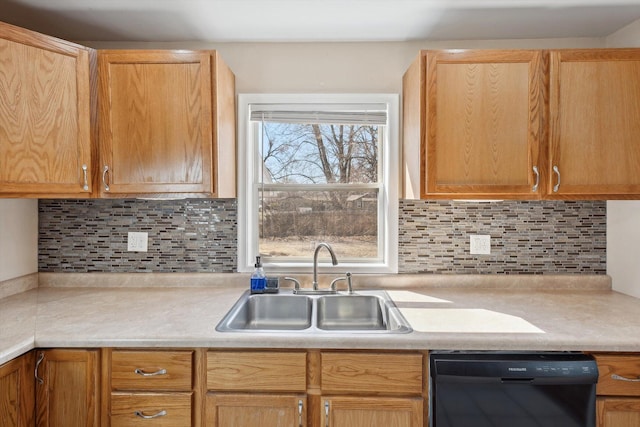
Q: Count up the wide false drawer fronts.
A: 2